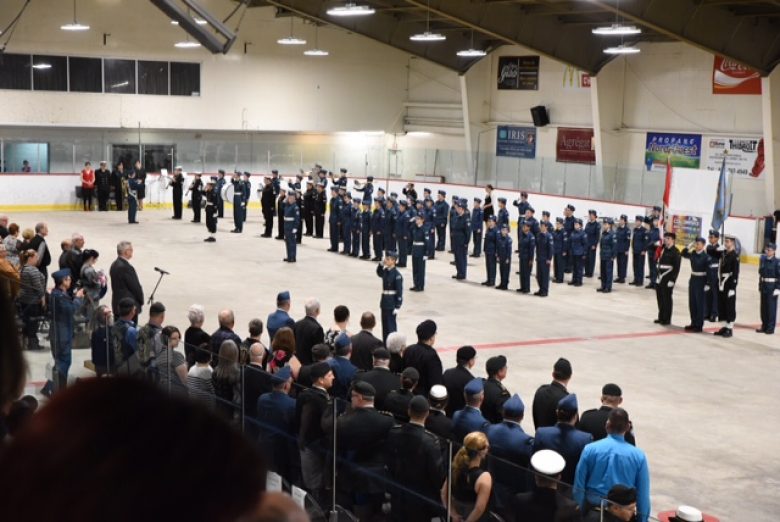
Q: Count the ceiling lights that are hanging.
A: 10